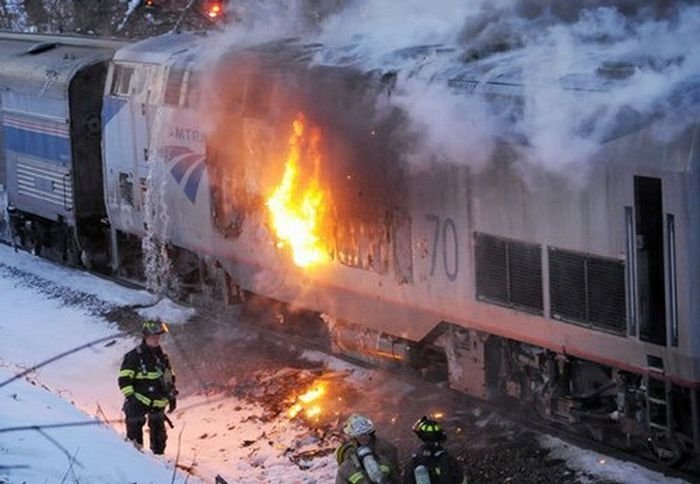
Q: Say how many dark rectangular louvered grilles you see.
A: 2